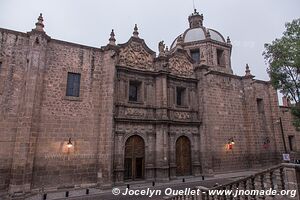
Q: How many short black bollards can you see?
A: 7